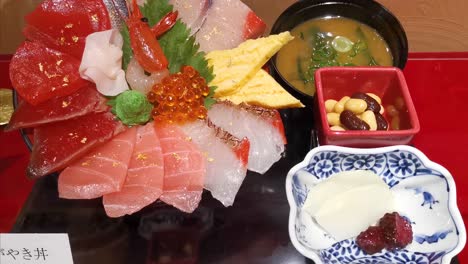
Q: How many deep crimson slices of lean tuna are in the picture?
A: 4